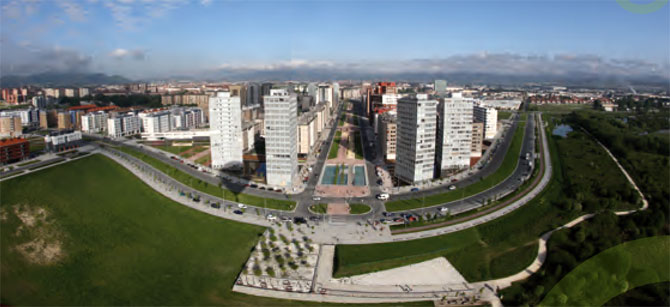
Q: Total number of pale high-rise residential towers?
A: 4